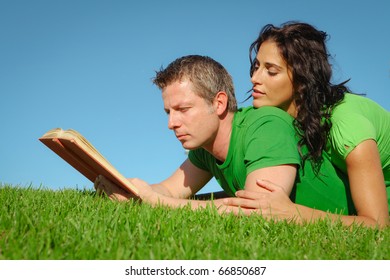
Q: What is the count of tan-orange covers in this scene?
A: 1